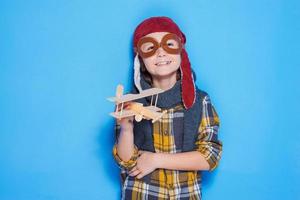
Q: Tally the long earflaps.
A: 2